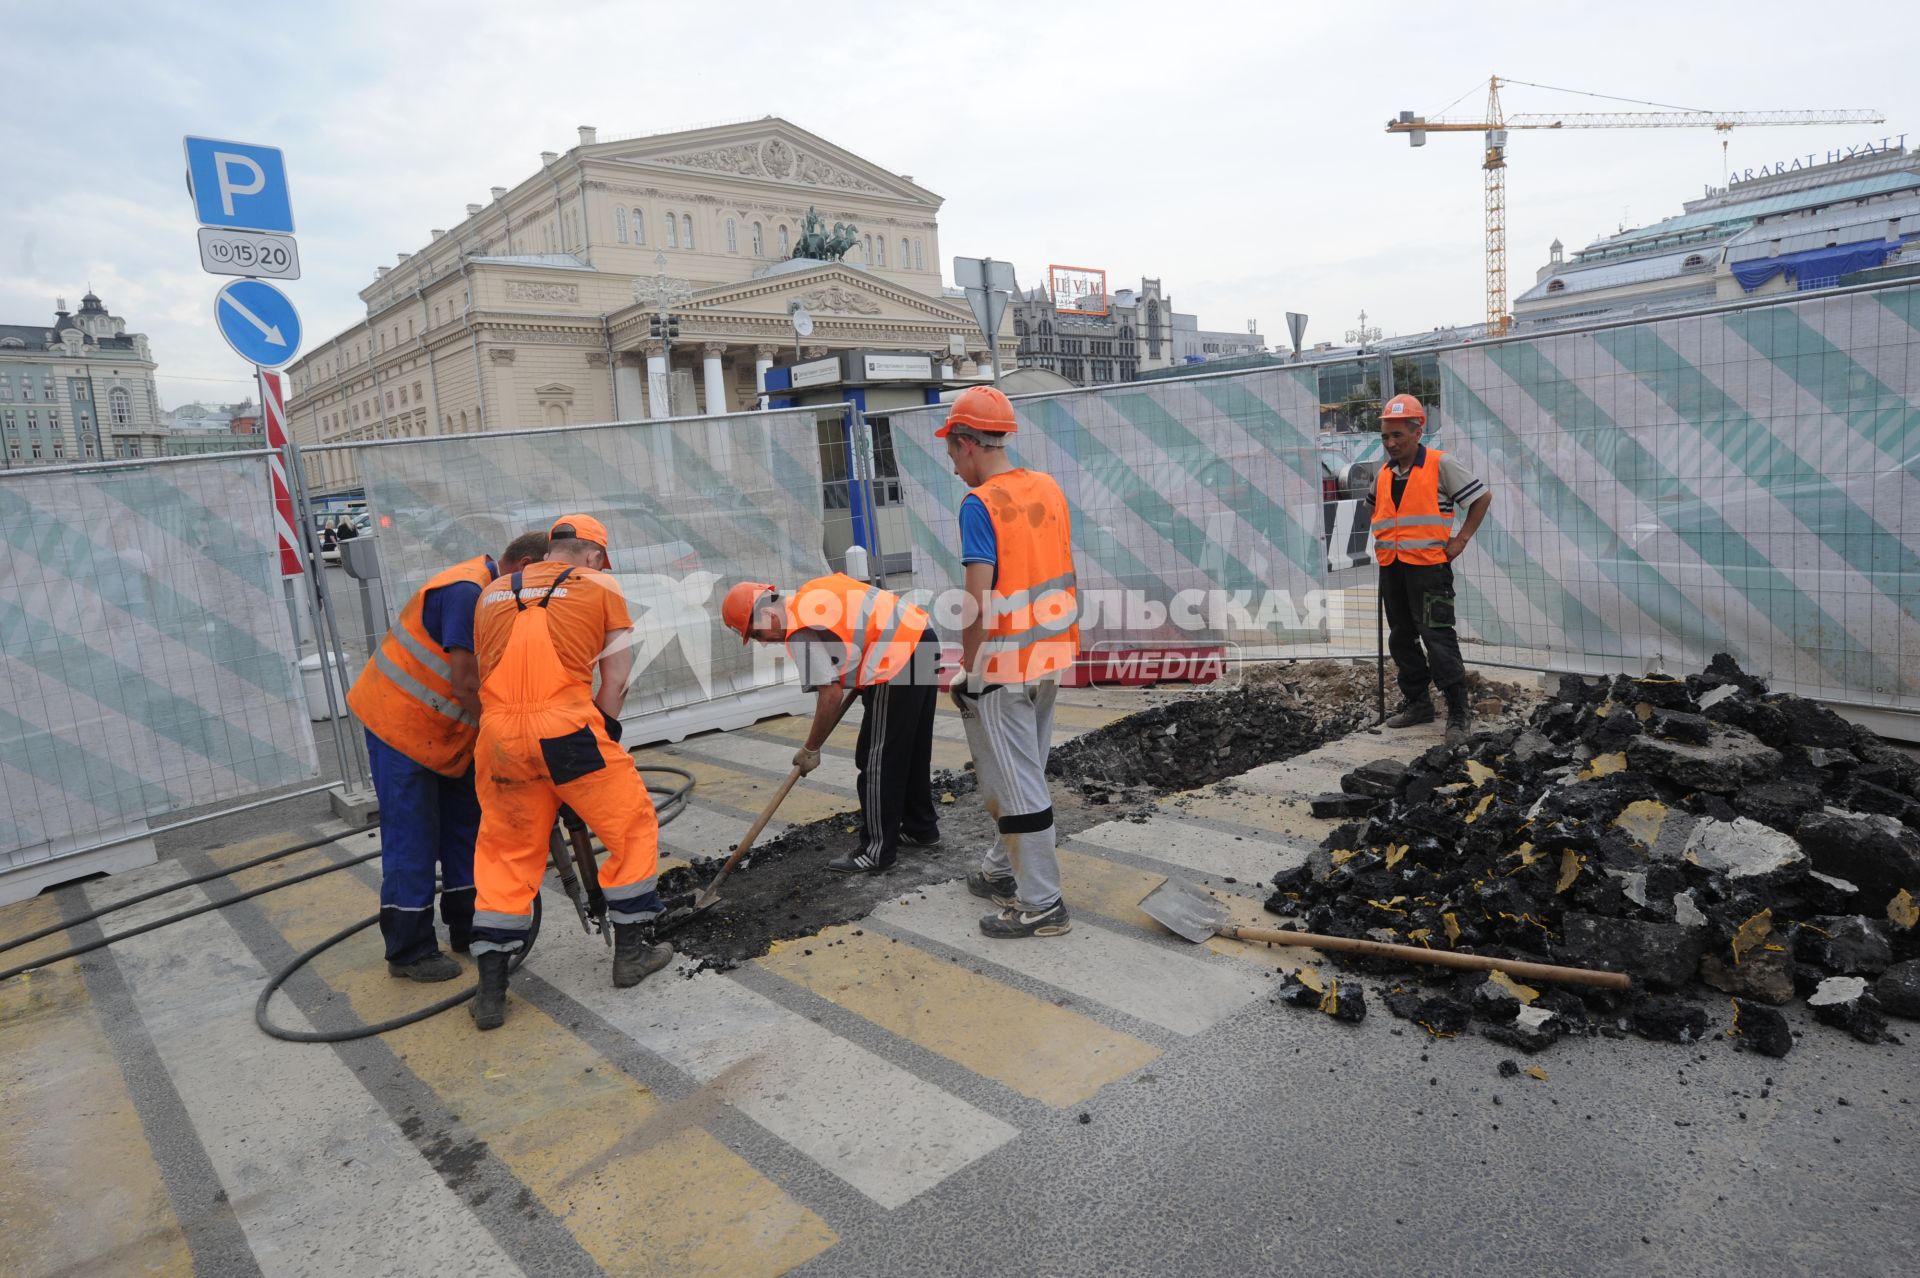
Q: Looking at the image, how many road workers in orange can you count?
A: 5